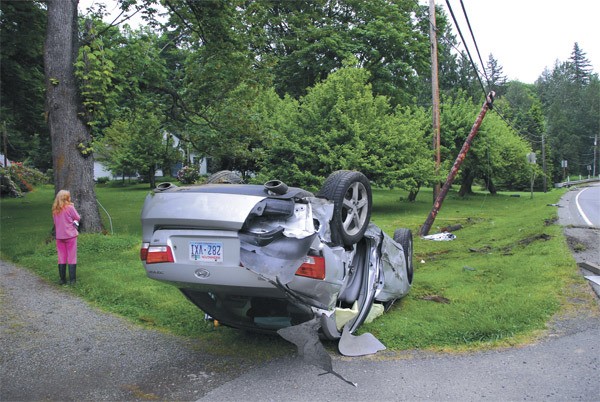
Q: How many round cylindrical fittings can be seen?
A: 2